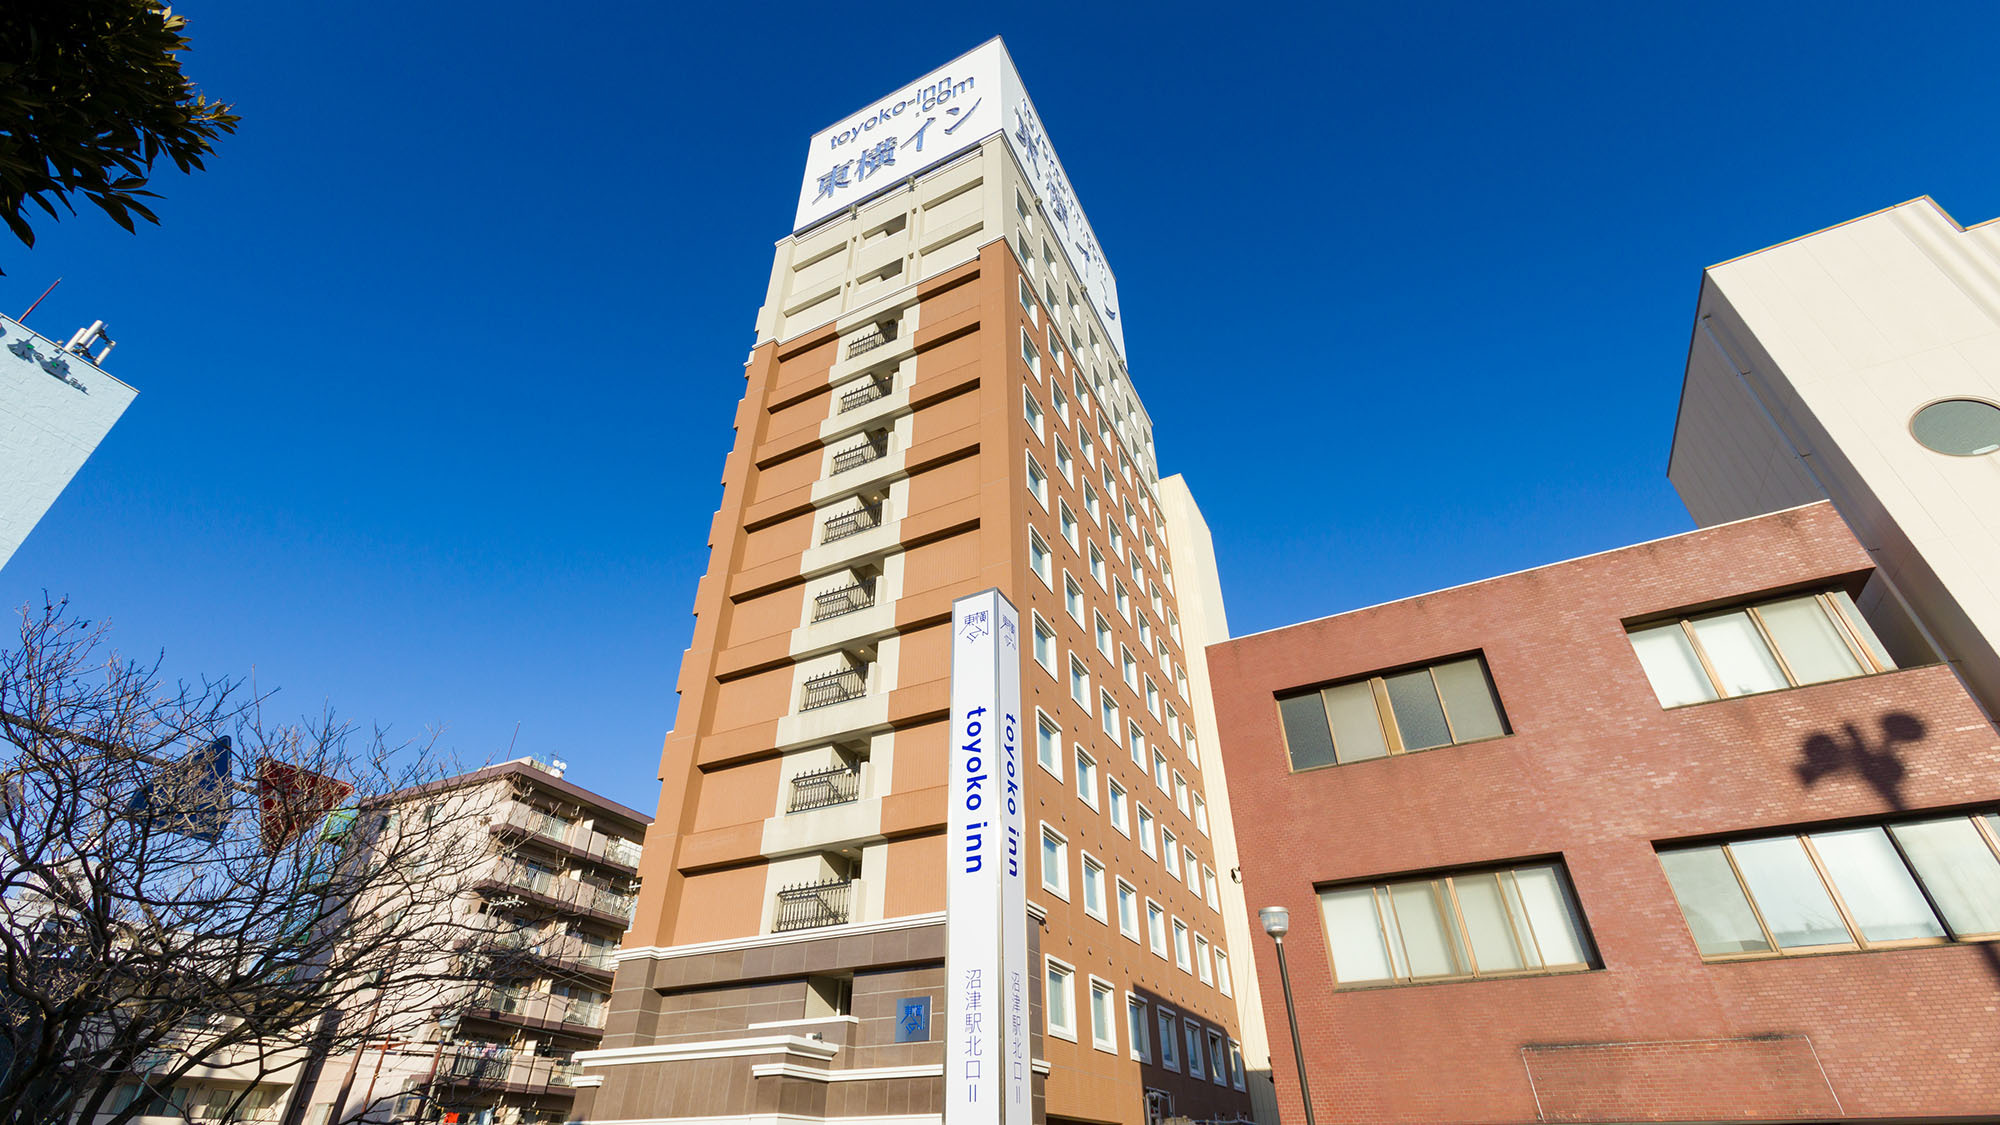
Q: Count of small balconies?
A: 8